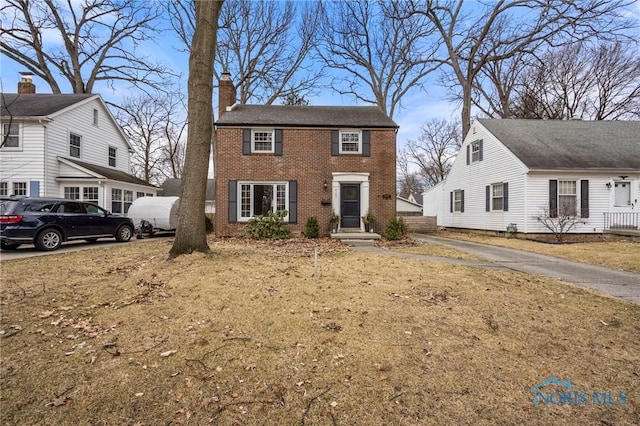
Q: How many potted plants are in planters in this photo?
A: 2